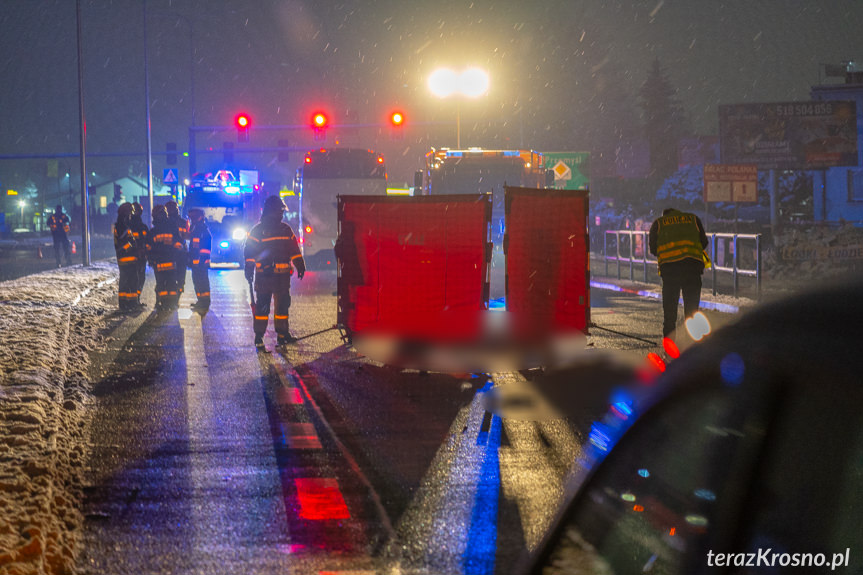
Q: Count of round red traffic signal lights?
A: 3